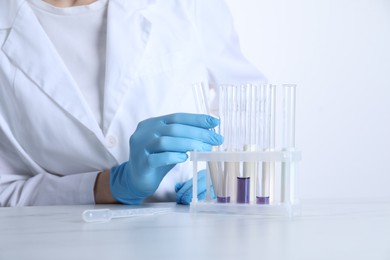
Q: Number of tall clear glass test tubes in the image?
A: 8